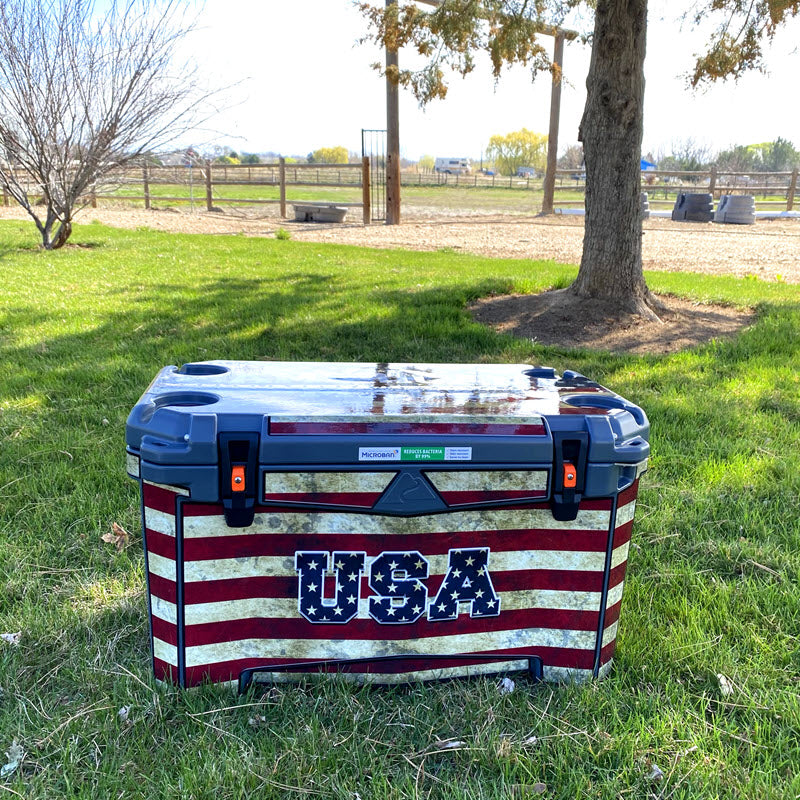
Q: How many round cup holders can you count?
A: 4